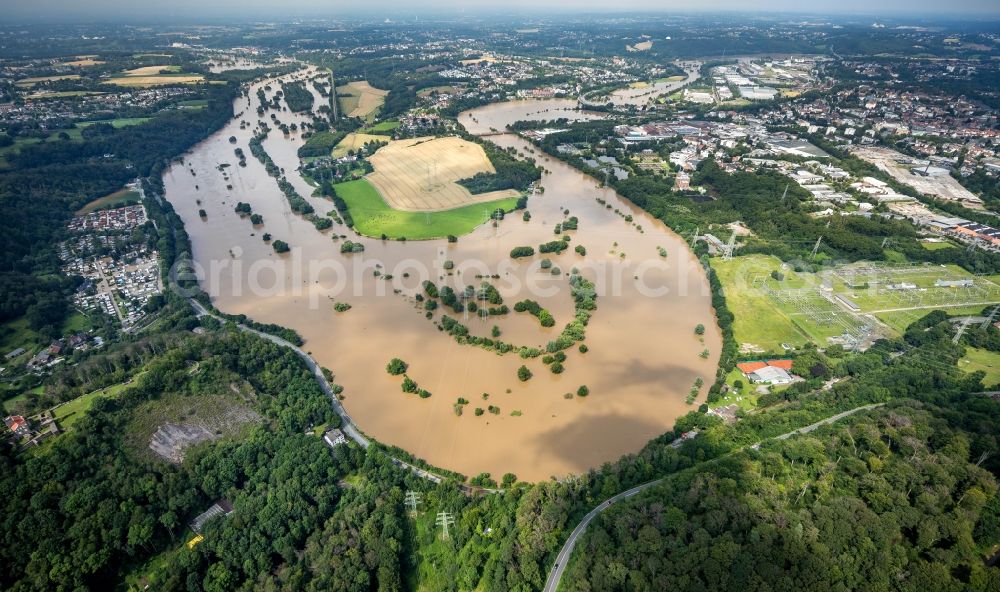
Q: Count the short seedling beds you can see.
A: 0